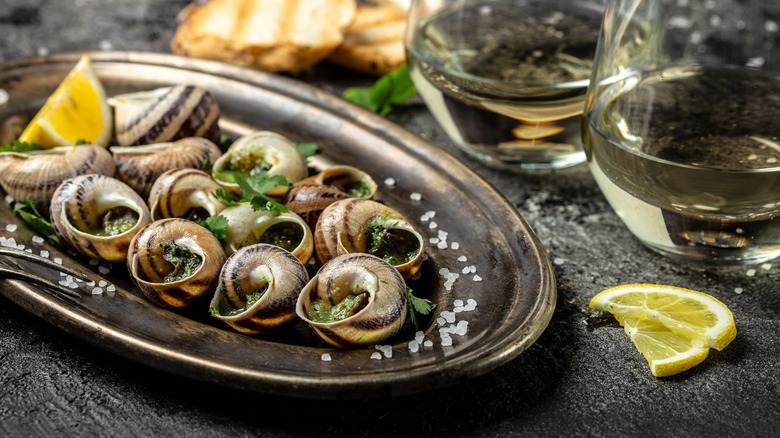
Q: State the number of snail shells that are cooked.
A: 12